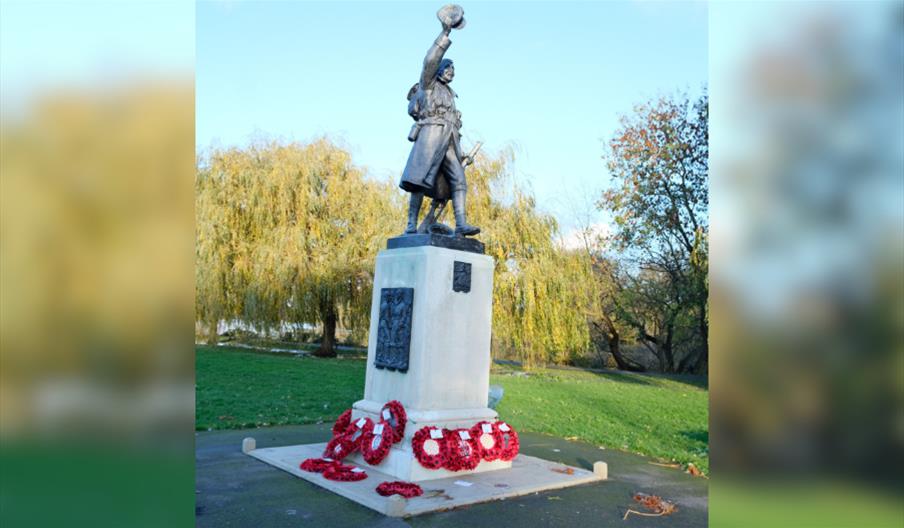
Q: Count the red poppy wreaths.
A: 12